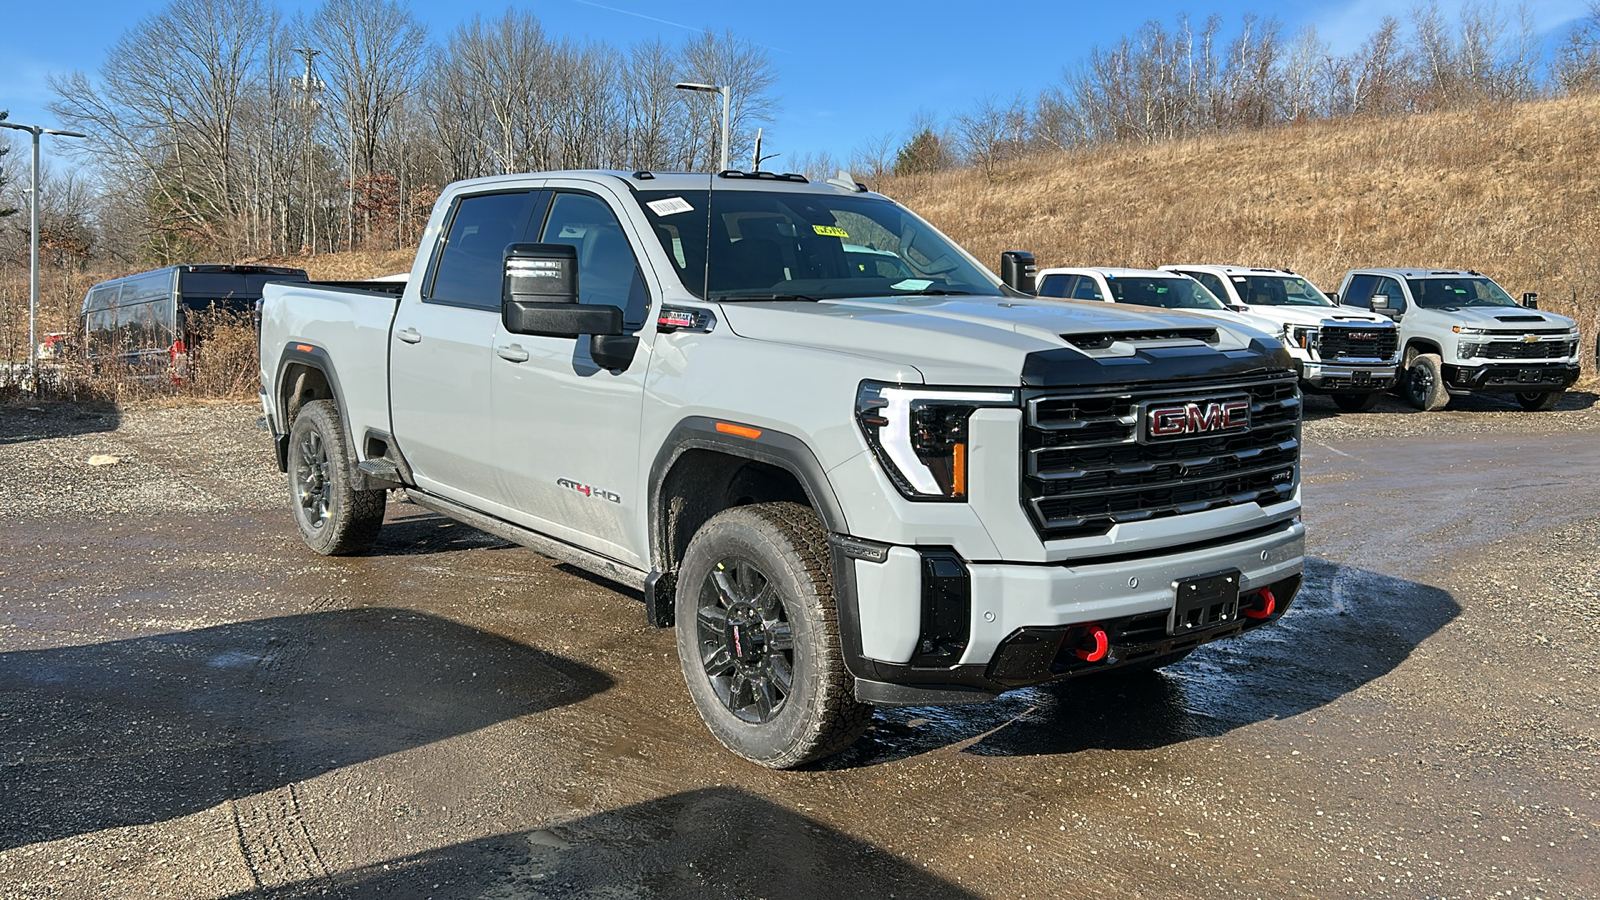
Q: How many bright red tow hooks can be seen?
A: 2